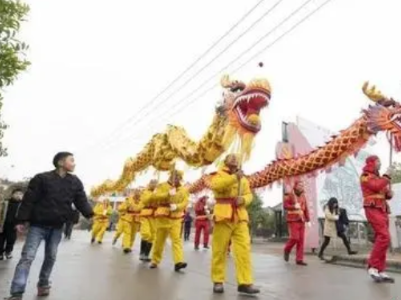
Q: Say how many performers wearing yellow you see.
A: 6